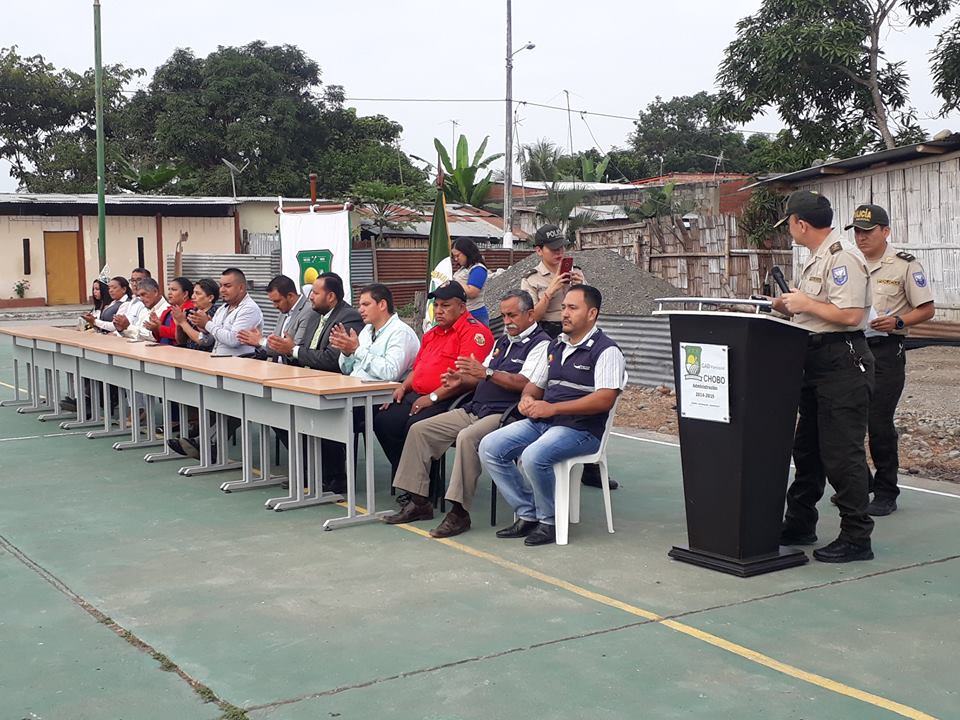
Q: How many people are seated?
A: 13